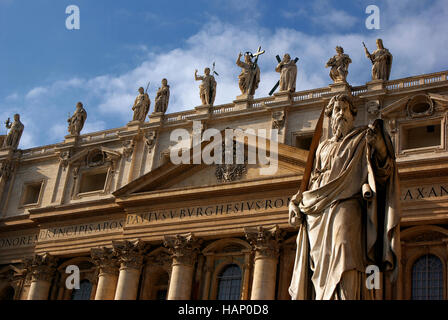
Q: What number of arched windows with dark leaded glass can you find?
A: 3